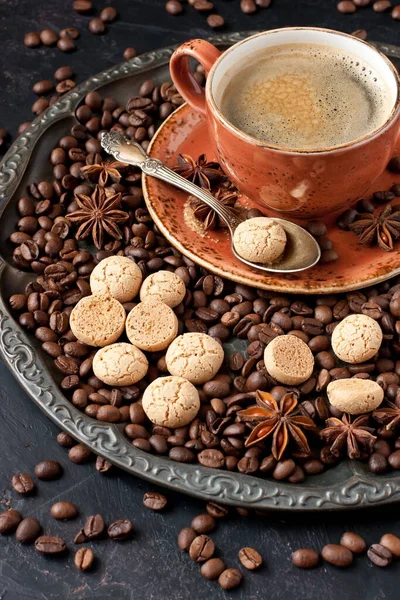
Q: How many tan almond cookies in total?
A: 11